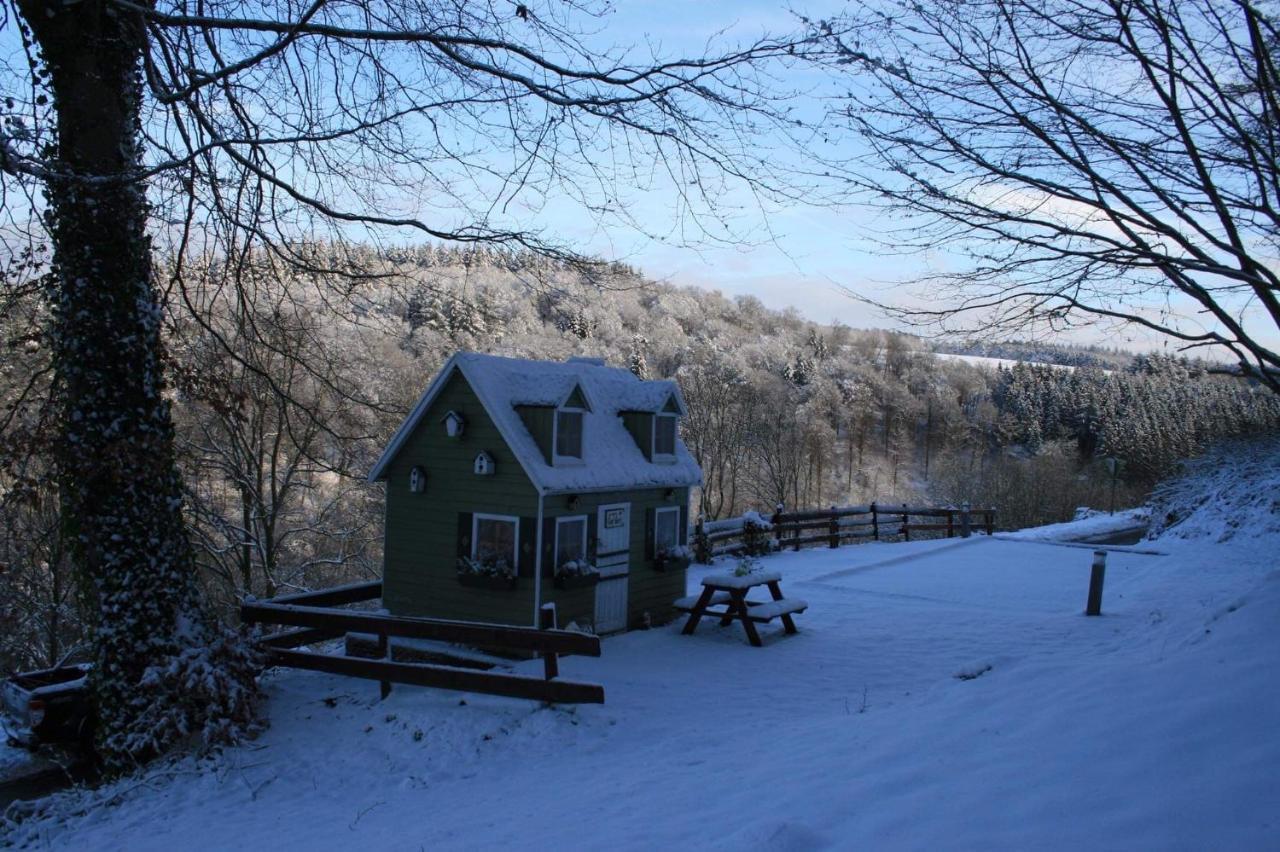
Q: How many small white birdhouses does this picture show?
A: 3